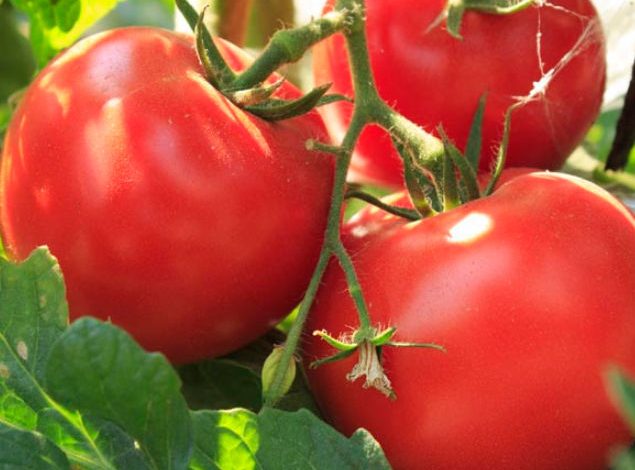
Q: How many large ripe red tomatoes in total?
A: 3